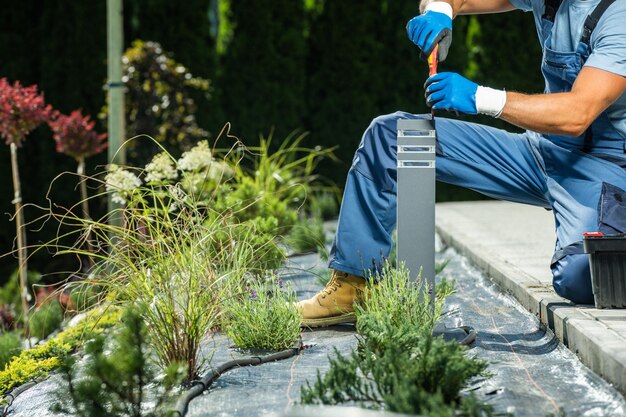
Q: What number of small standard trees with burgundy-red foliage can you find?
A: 2